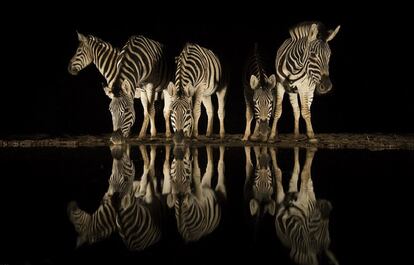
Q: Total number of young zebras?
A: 1